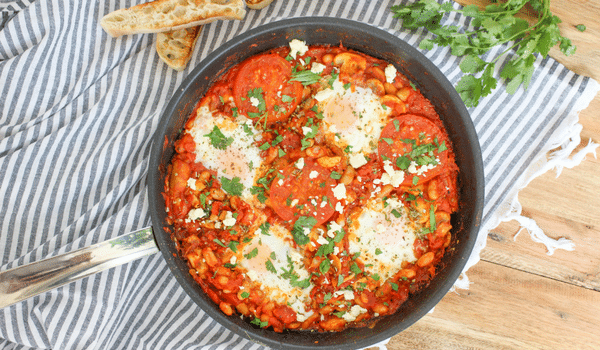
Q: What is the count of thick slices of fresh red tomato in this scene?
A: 3